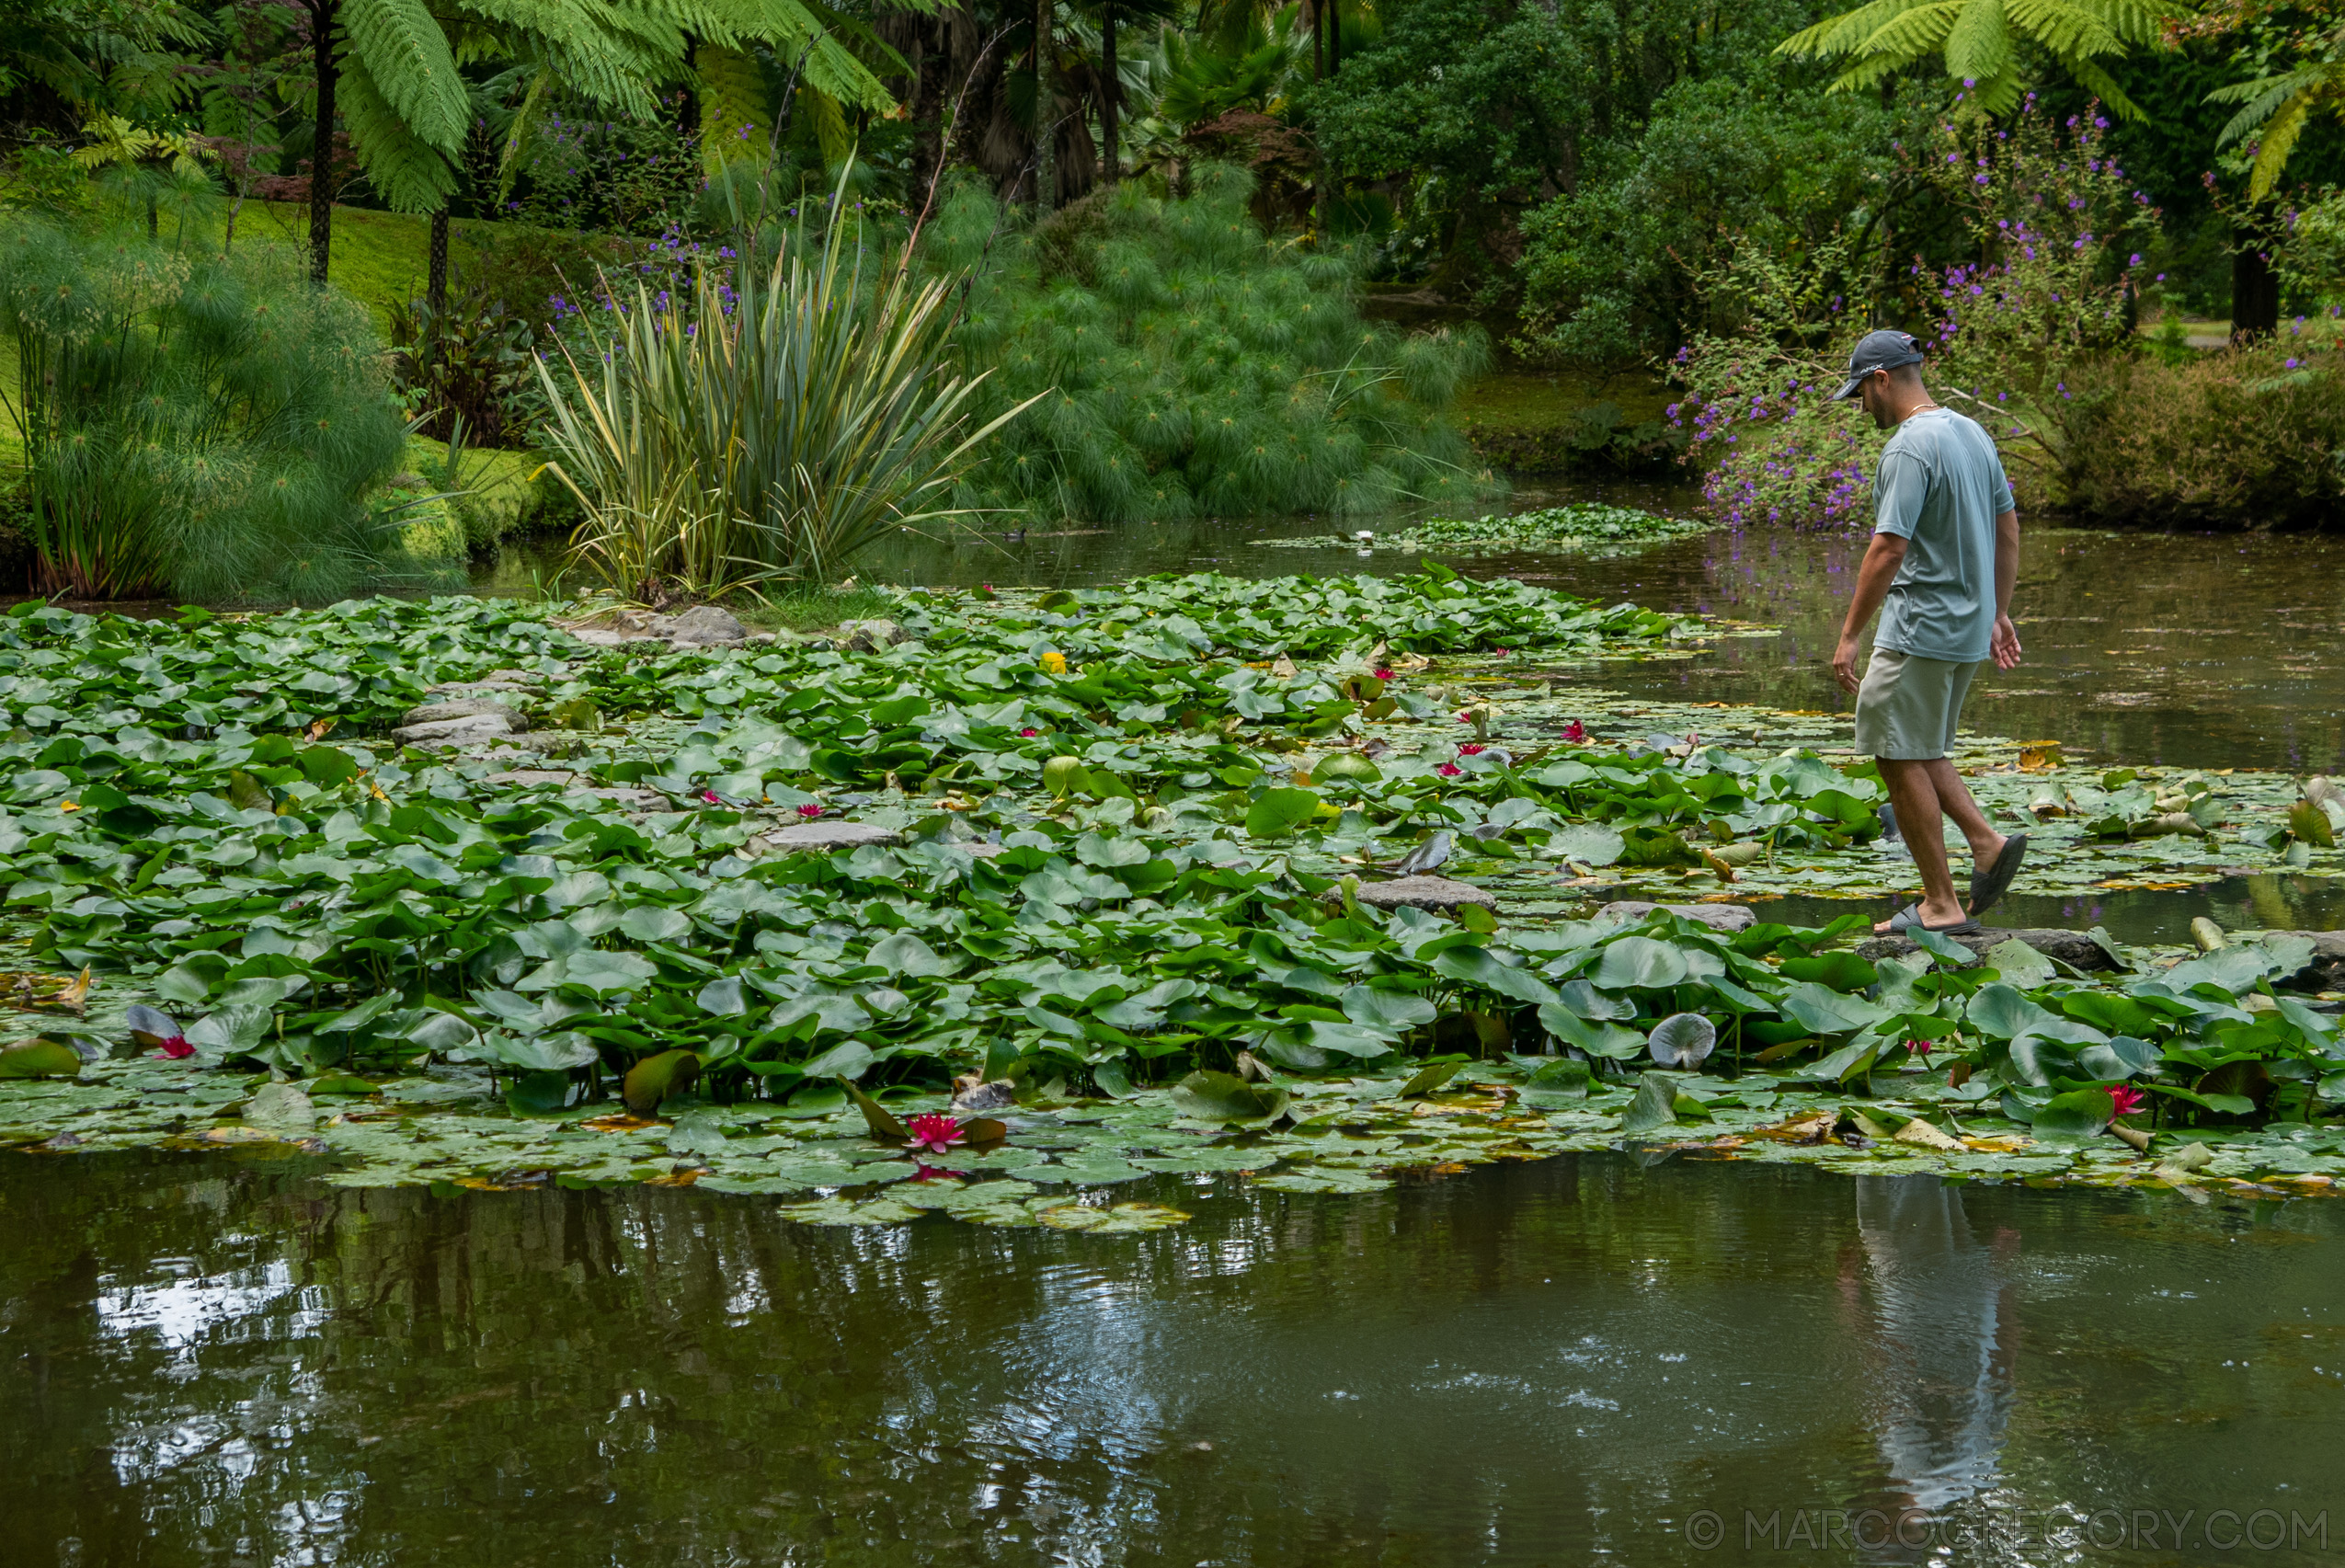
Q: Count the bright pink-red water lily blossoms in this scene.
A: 14